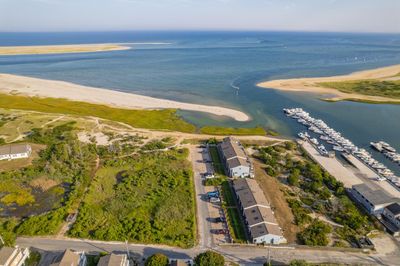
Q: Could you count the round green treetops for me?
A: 2